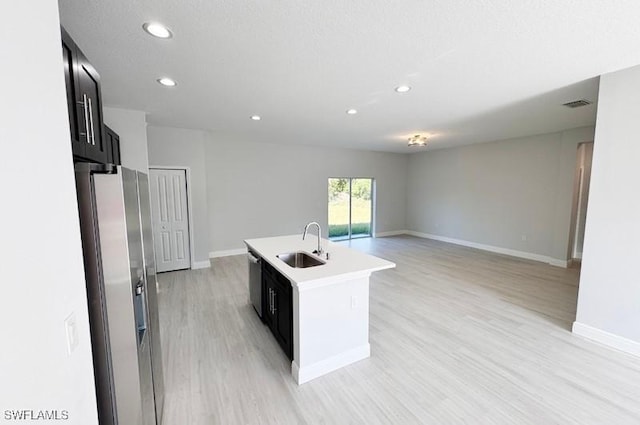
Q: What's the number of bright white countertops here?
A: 1